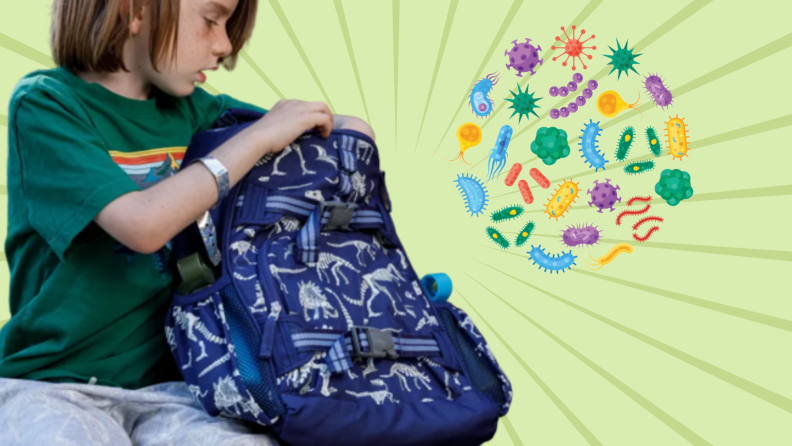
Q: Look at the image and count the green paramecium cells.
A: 6